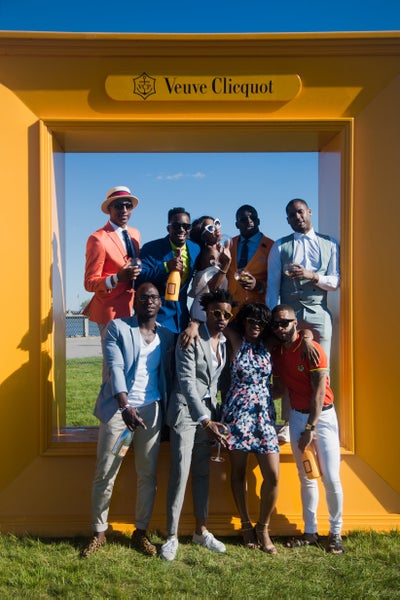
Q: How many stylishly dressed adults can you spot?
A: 9